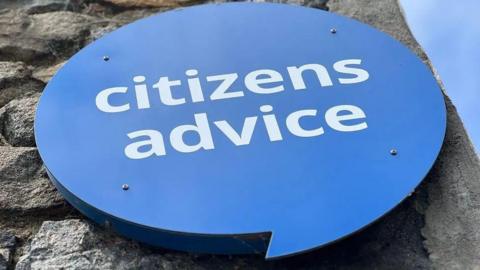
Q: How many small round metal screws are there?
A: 4